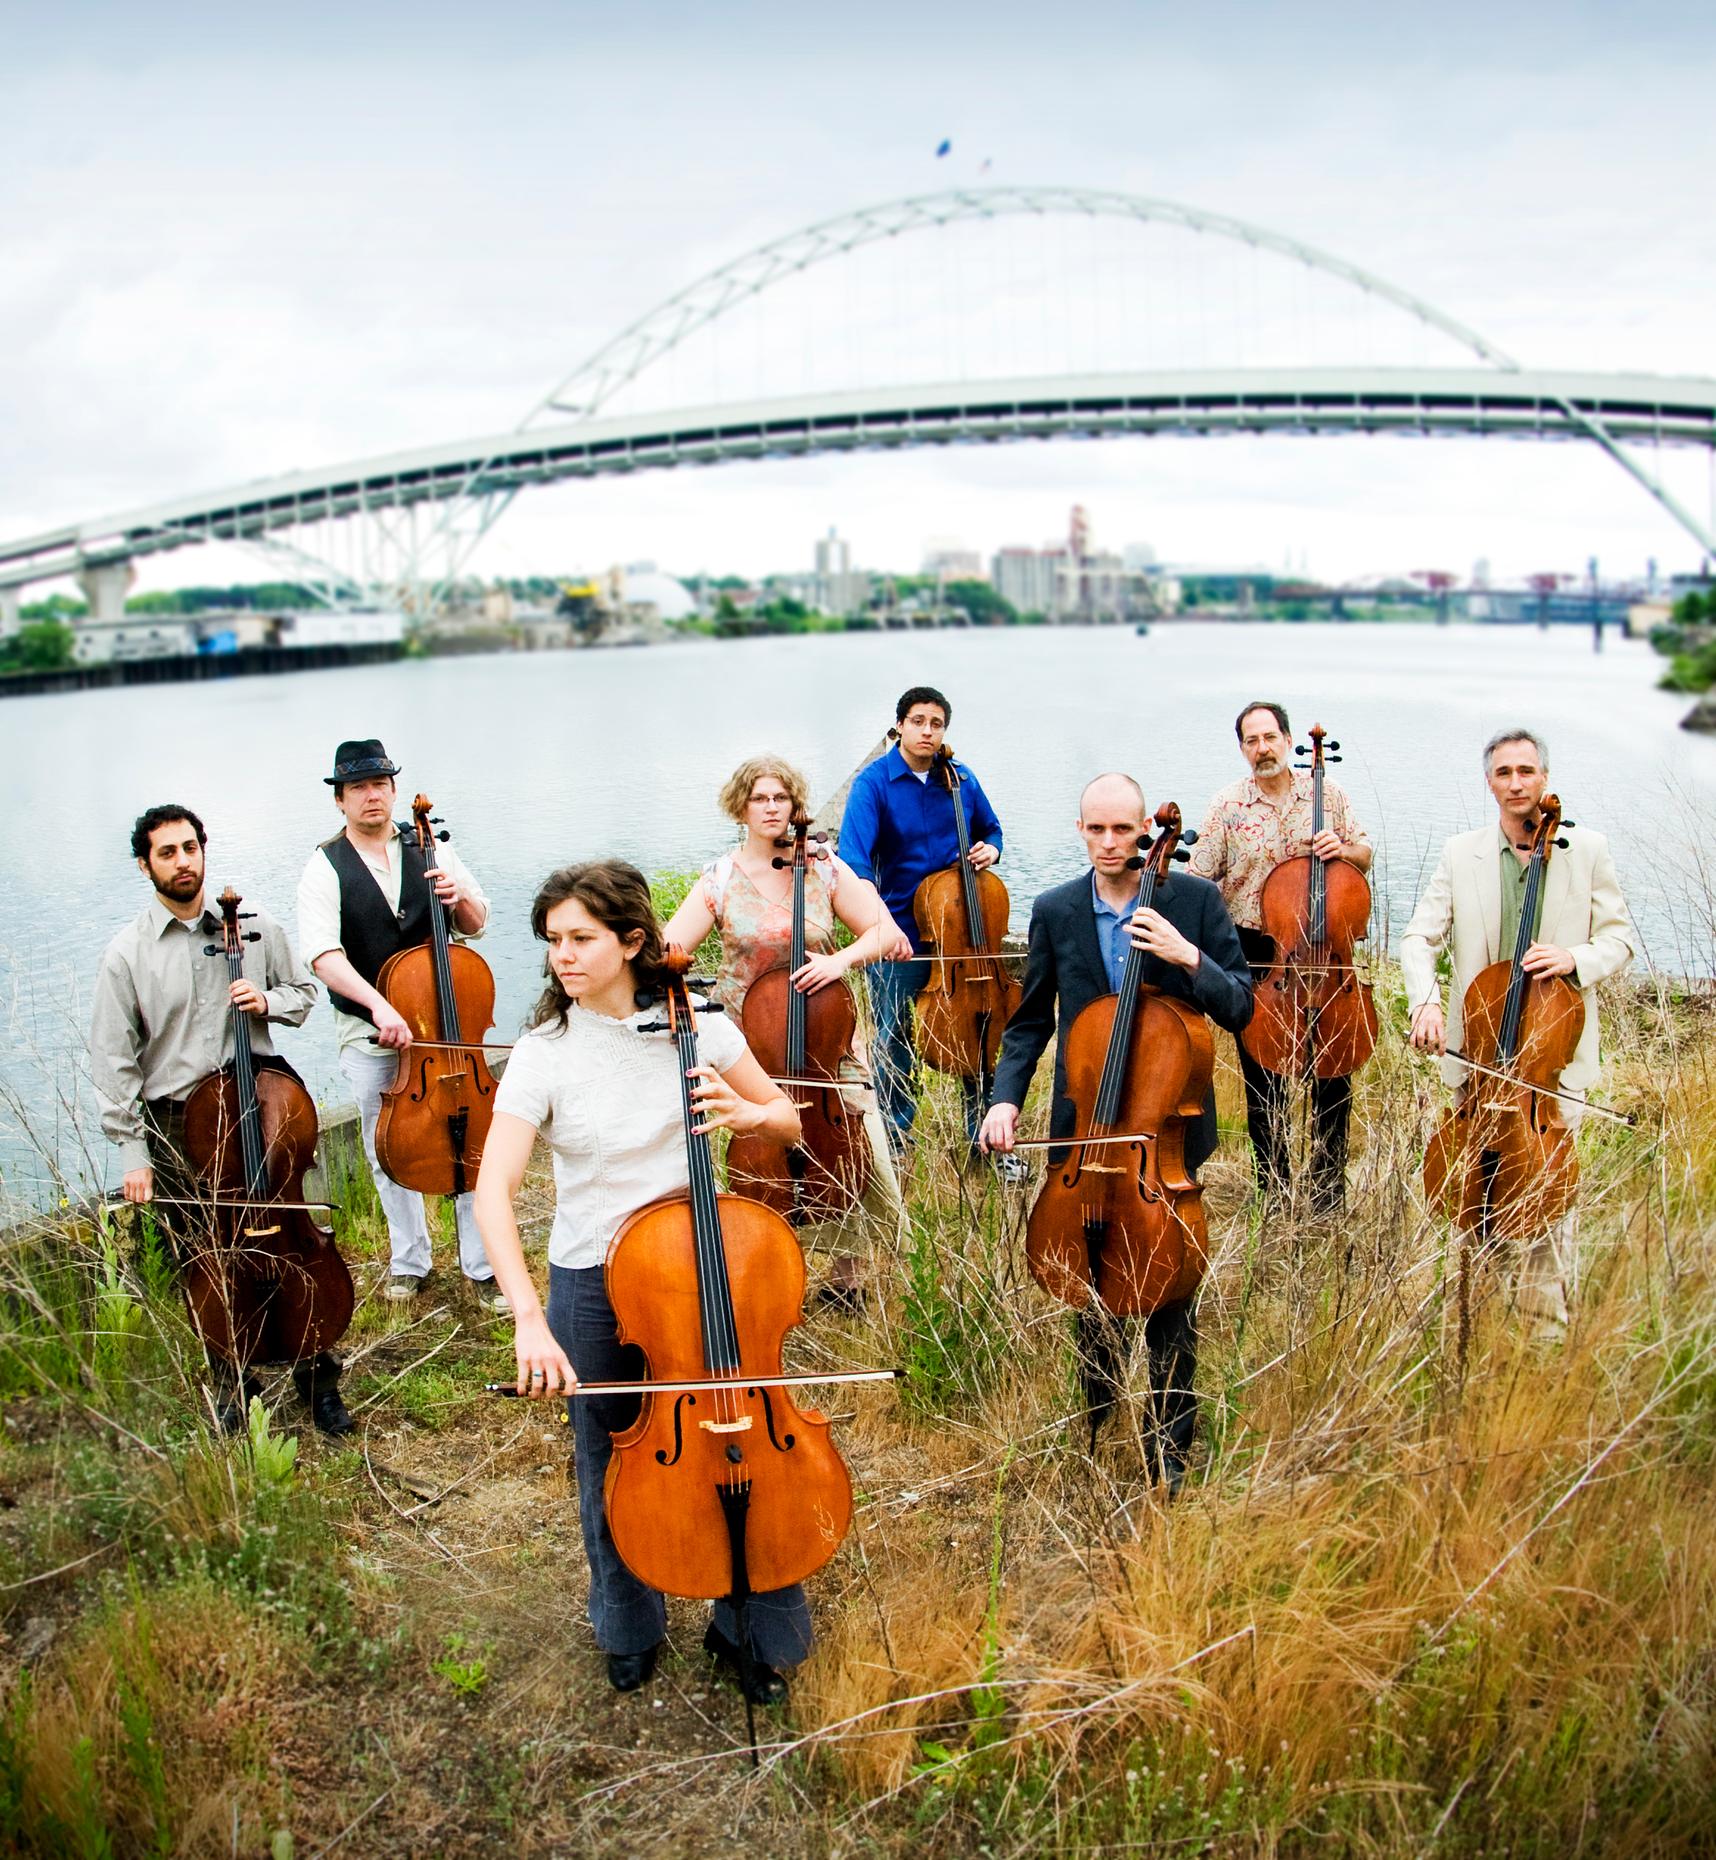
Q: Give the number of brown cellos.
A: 8